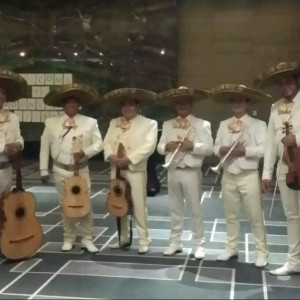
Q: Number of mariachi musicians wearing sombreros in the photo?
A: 6